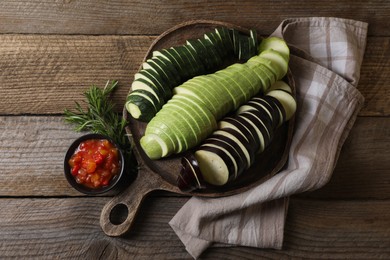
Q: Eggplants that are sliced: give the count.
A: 1